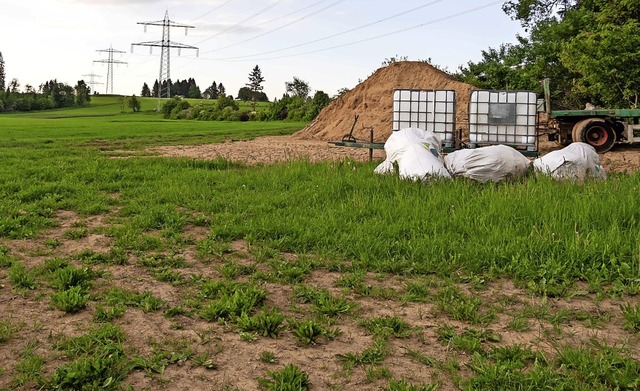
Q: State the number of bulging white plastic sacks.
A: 3